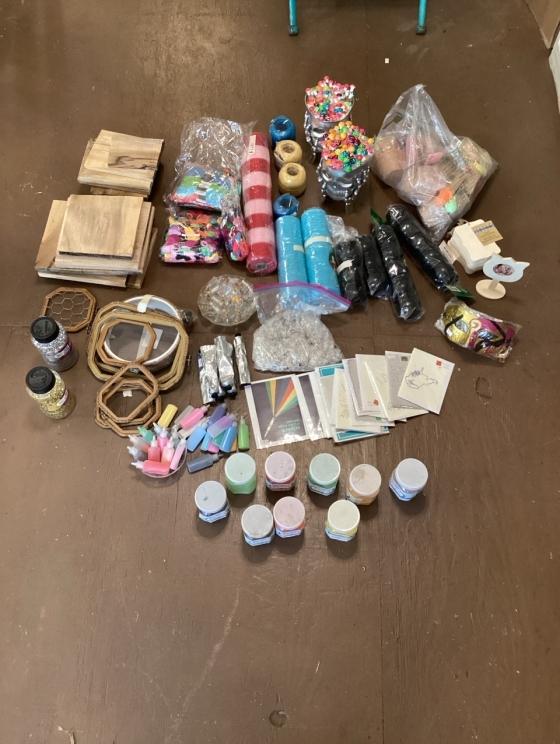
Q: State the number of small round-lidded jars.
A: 9